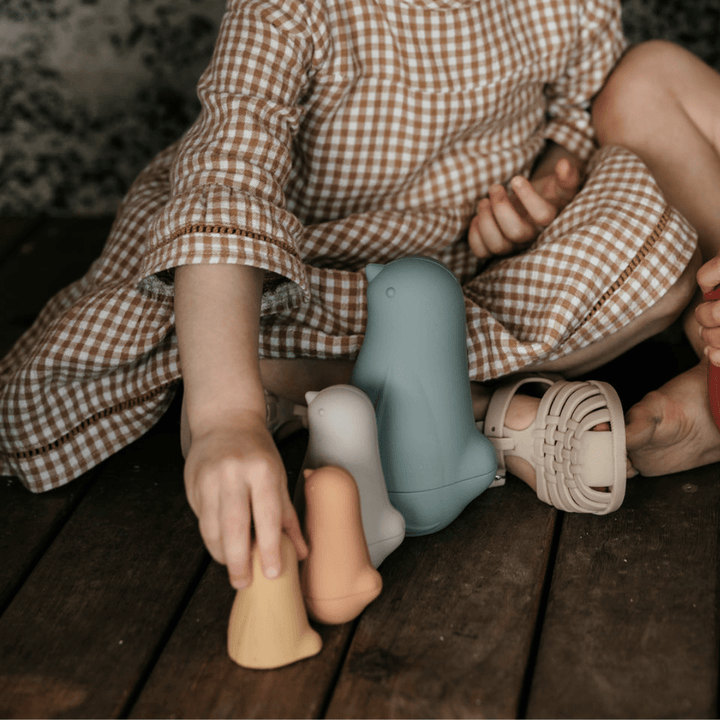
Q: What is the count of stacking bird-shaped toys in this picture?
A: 4